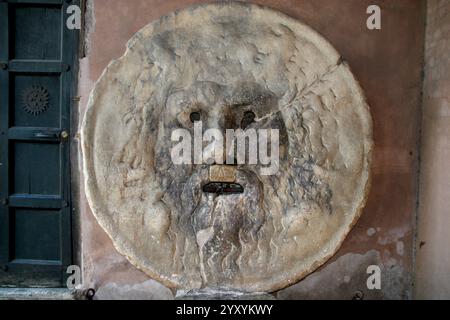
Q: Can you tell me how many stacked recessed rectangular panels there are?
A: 4